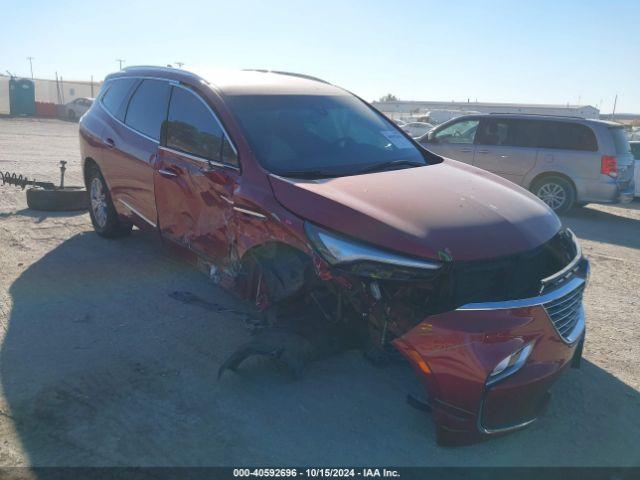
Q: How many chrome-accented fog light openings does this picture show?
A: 1